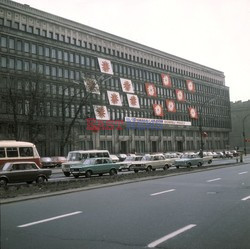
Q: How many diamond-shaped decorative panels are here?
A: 13